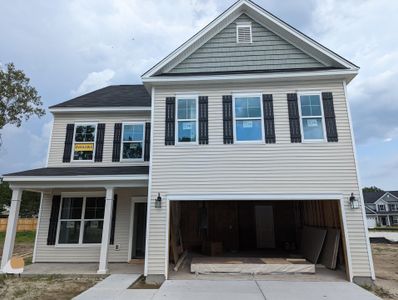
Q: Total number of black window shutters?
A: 12